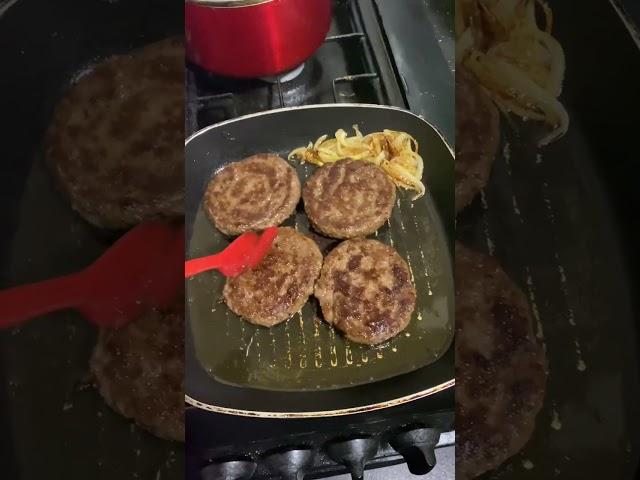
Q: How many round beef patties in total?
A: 4